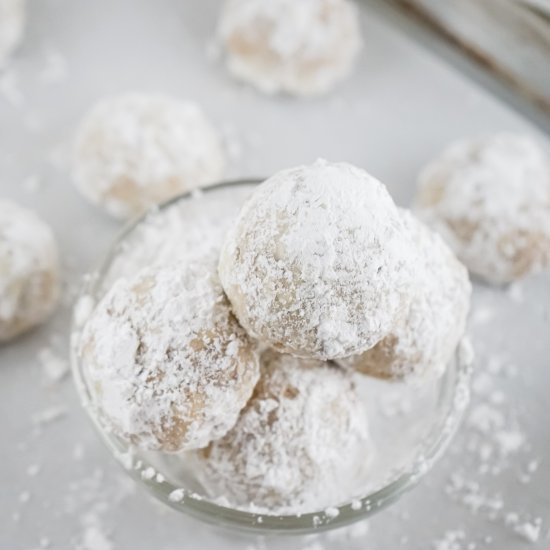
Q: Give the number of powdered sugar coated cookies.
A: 9